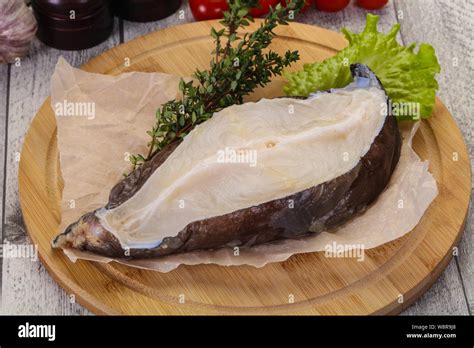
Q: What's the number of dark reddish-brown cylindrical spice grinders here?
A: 2